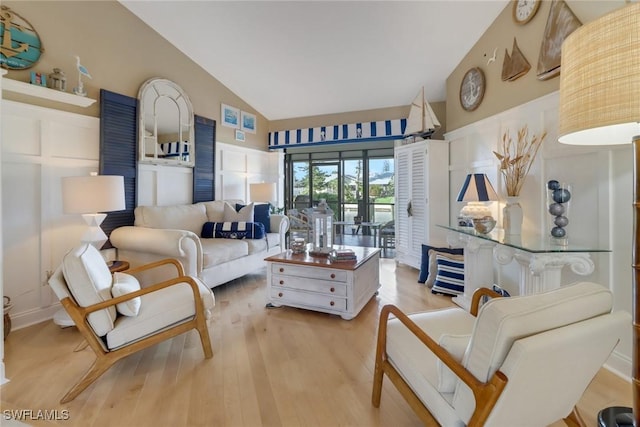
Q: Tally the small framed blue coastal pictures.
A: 3